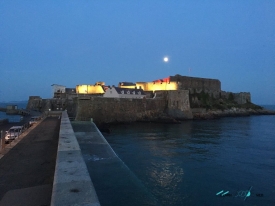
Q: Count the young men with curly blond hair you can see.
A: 0